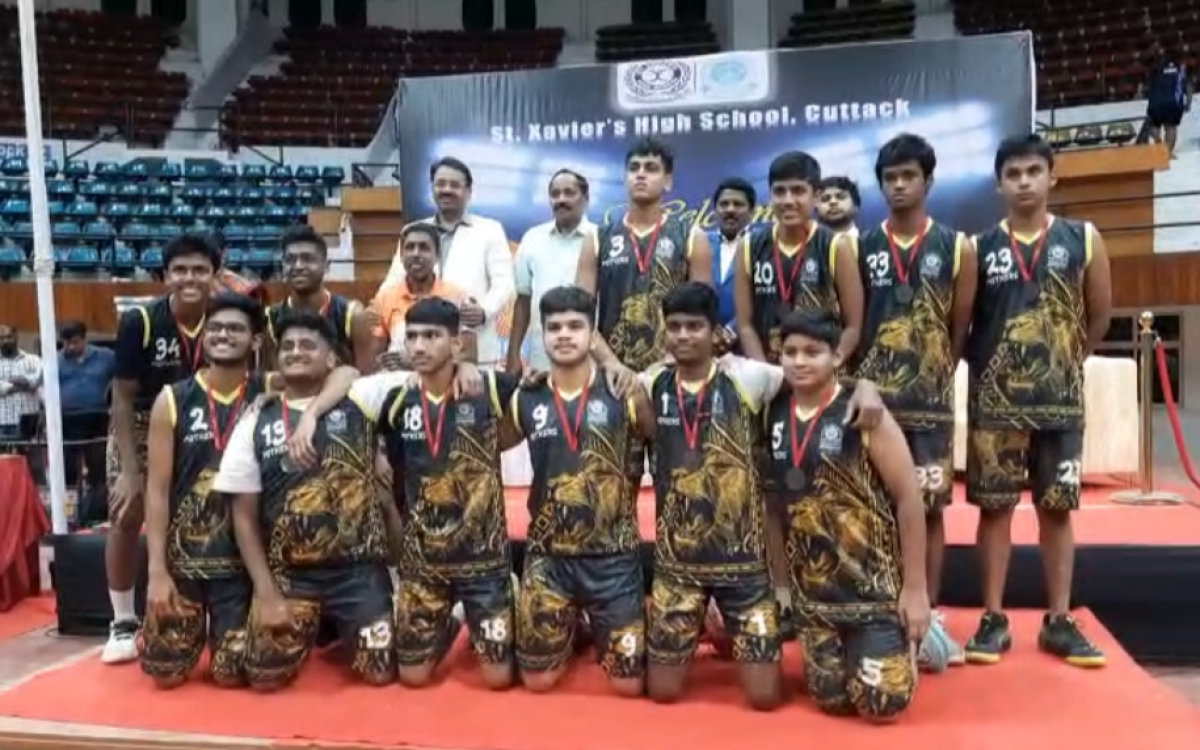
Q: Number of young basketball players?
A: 12